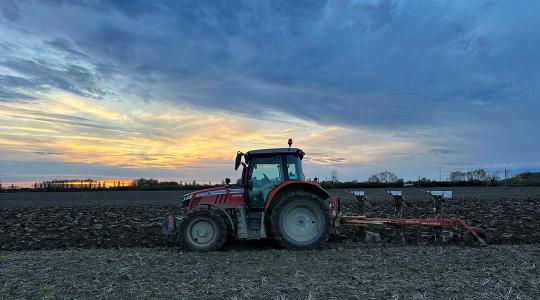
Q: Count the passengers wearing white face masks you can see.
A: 0